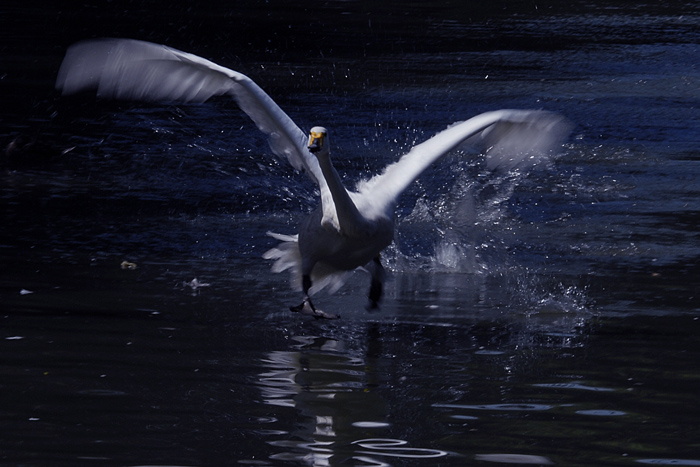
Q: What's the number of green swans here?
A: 0